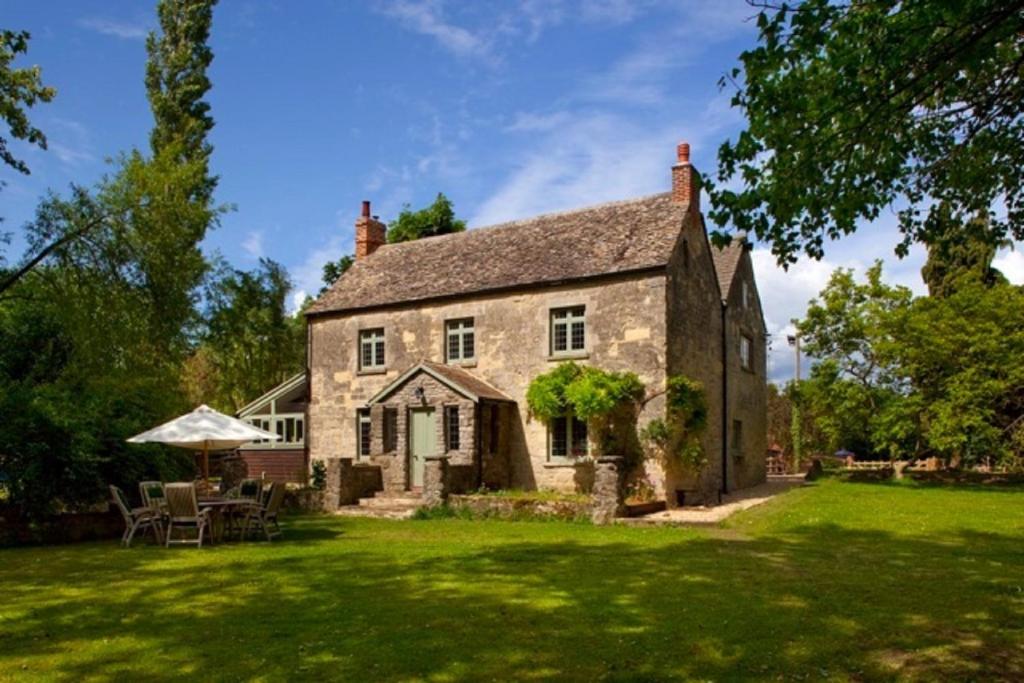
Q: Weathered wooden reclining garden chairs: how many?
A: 5